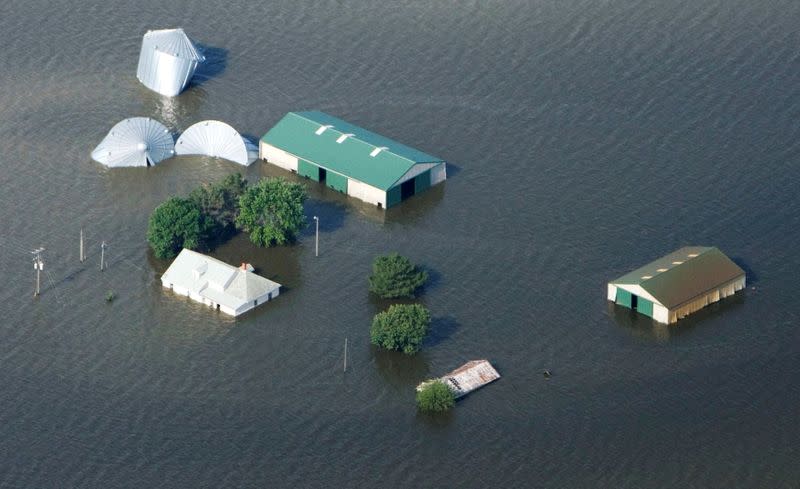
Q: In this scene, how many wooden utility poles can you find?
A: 5